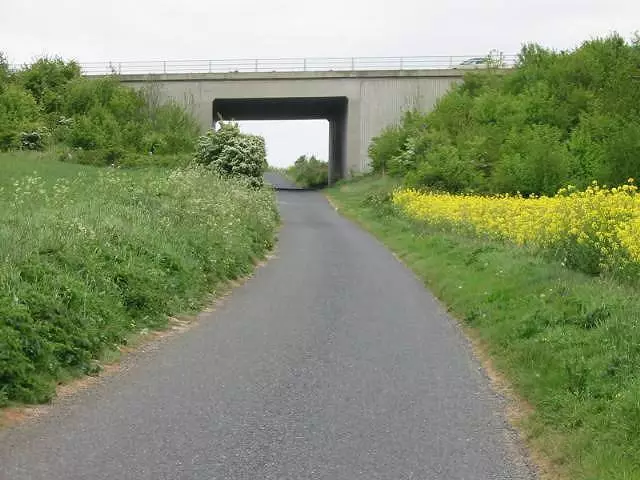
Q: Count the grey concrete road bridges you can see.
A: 1